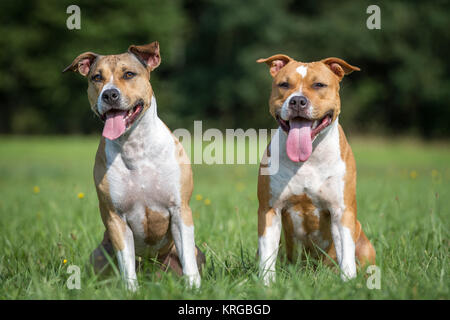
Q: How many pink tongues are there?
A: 2